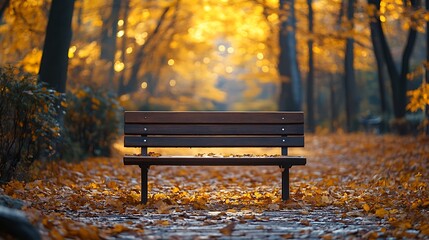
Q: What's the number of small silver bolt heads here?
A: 6